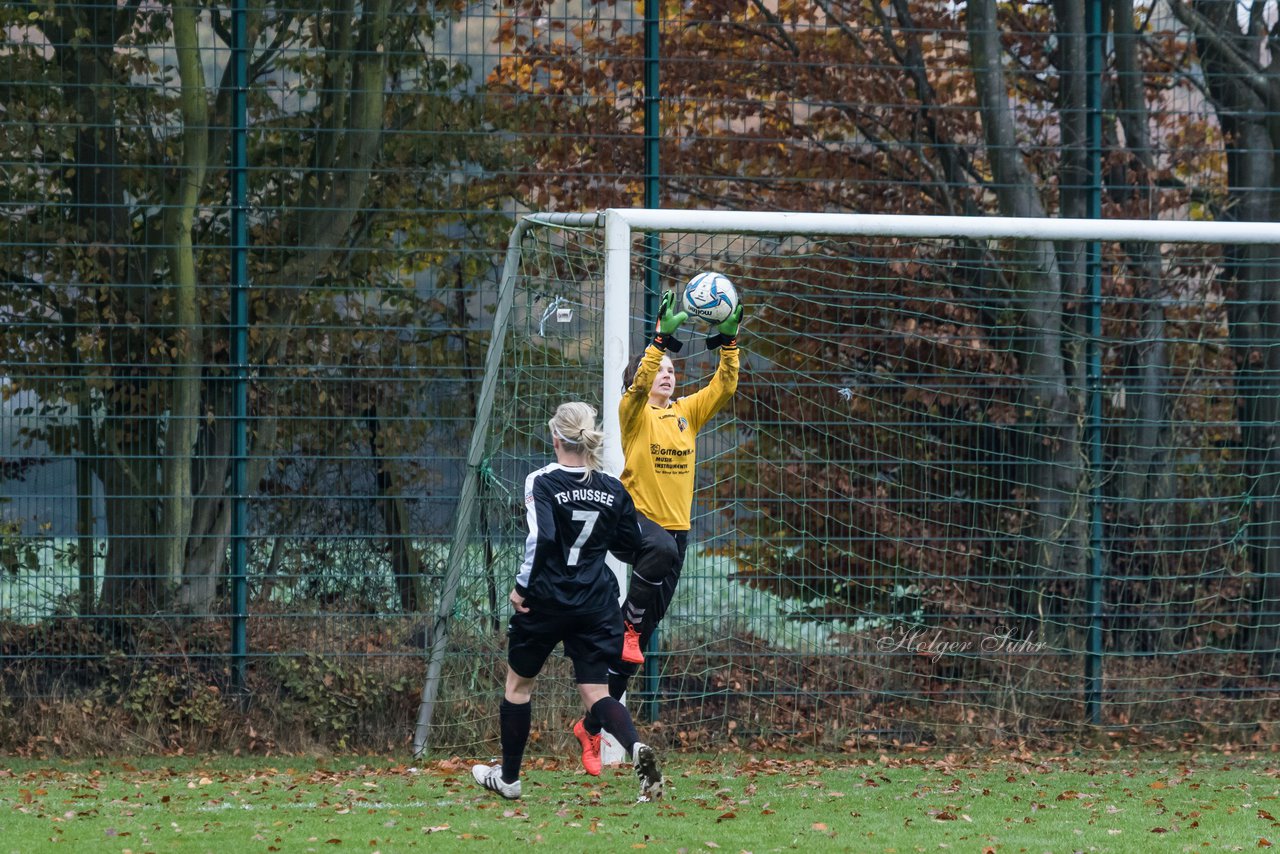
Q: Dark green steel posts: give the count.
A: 3